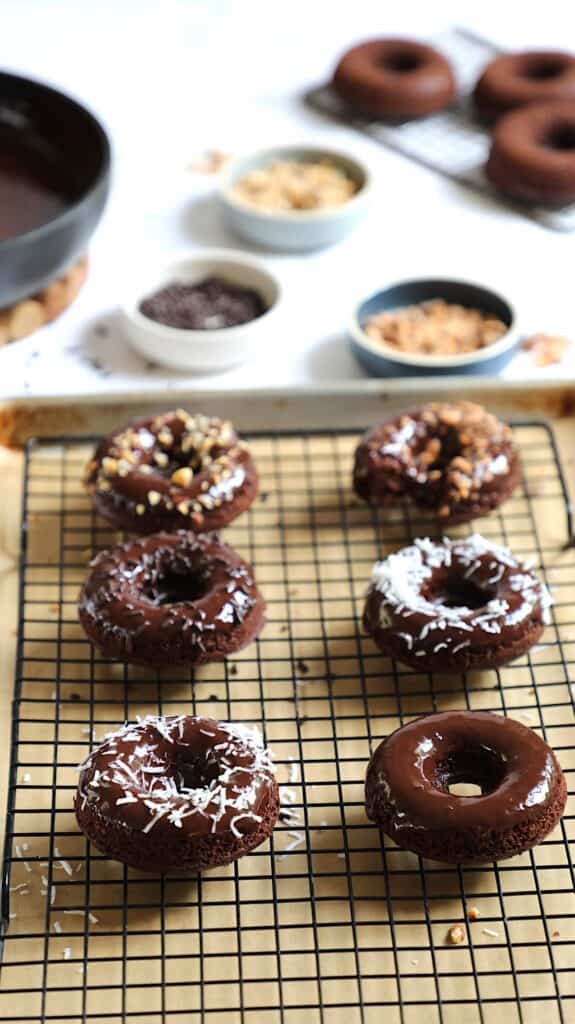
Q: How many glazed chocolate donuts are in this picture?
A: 6